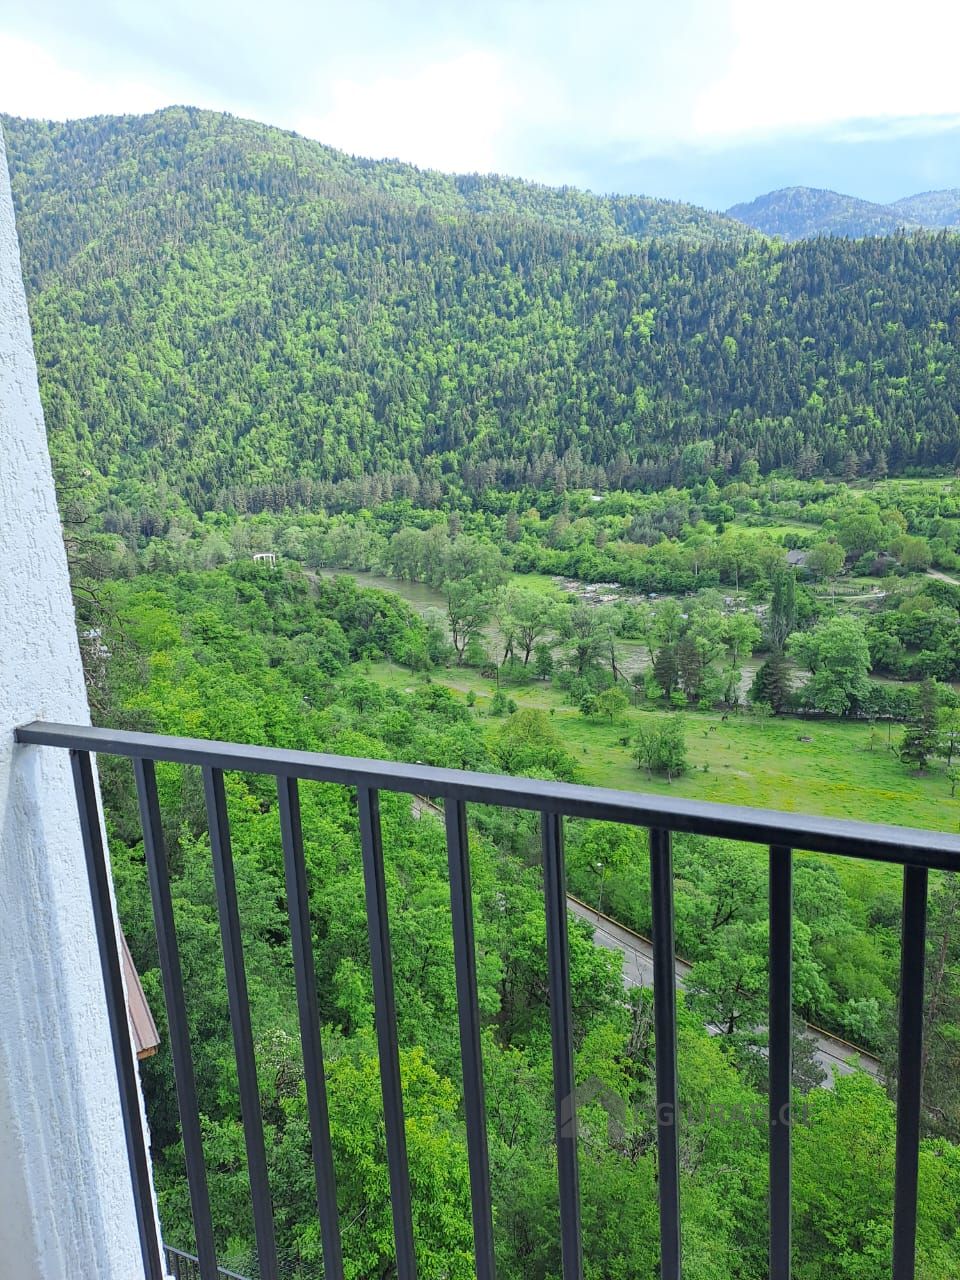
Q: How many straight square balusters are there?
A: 10